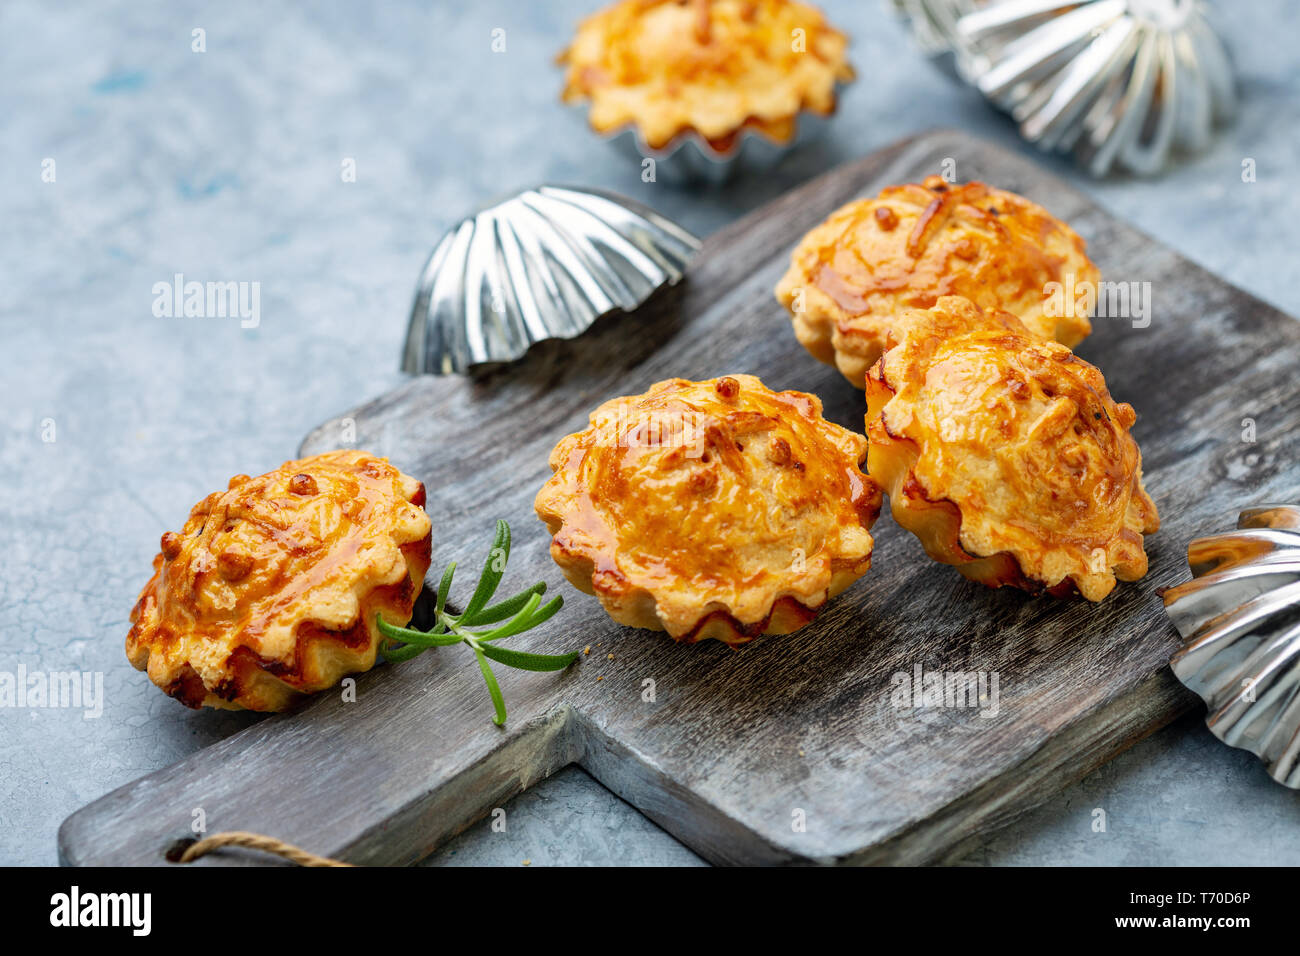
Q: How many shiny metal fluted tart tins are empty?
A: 4